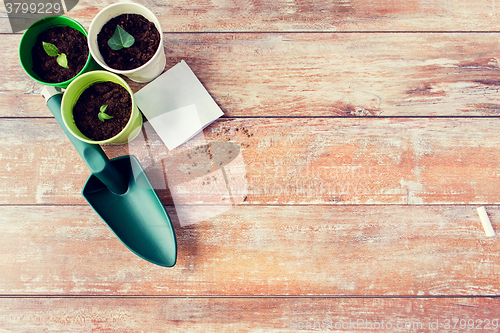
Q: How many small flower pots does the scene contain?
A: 3